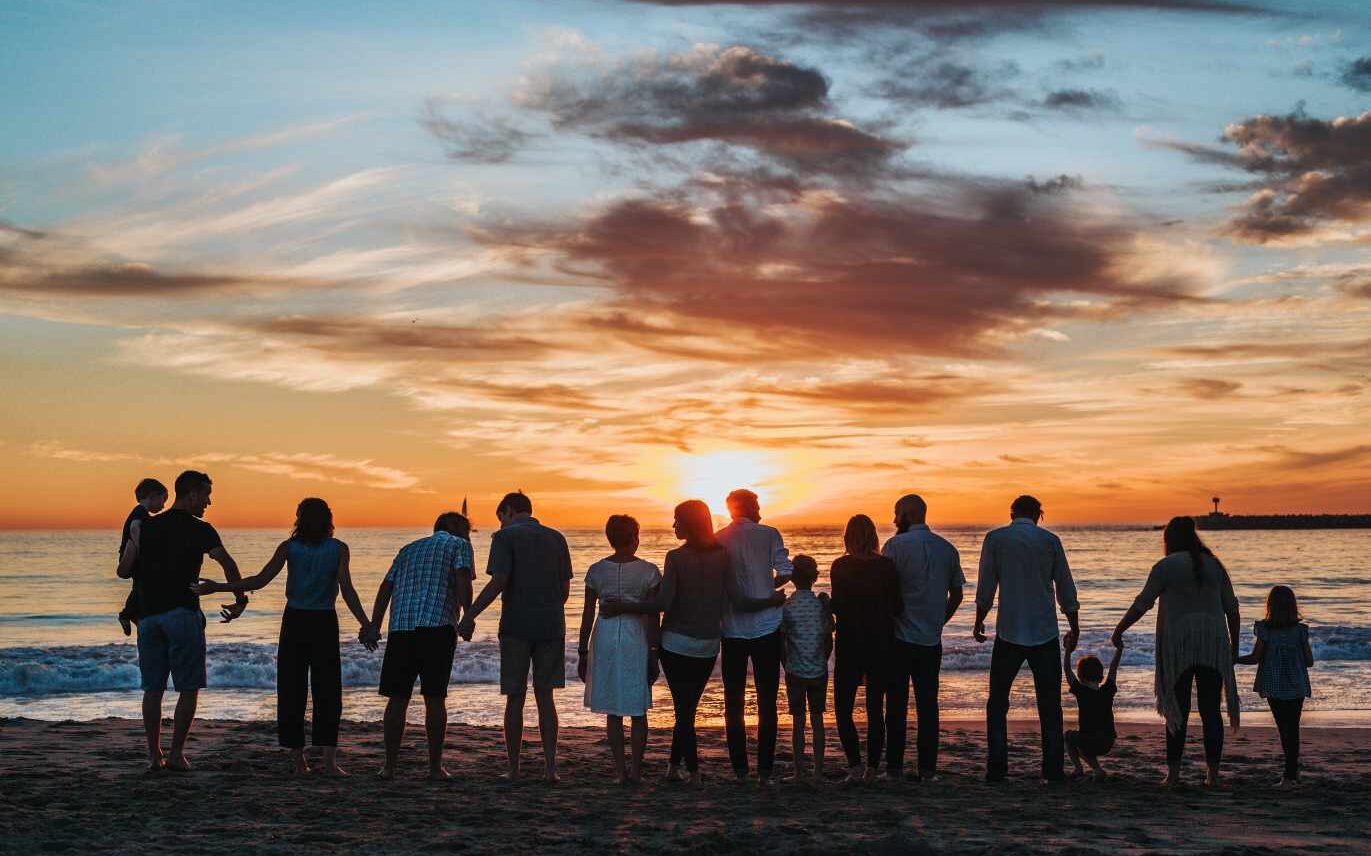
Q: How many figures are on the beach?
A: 15